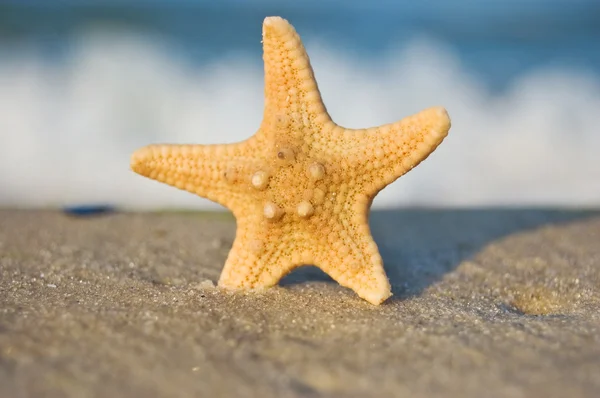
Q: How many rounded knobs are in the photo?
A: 5